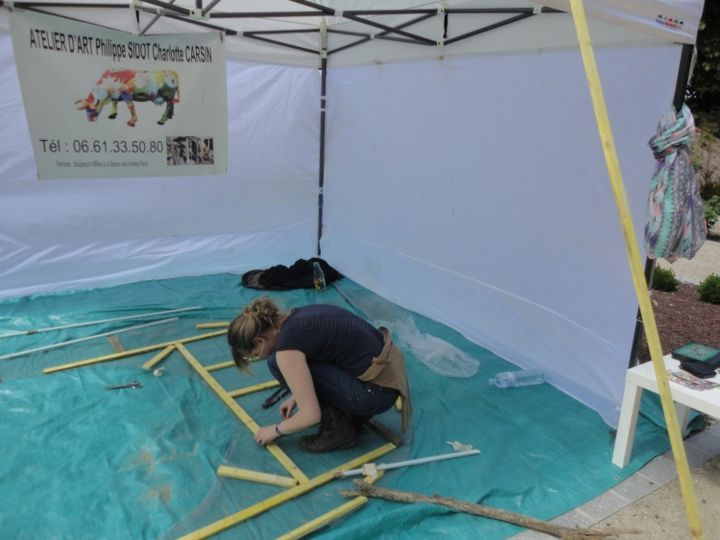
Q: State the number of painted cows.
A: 1